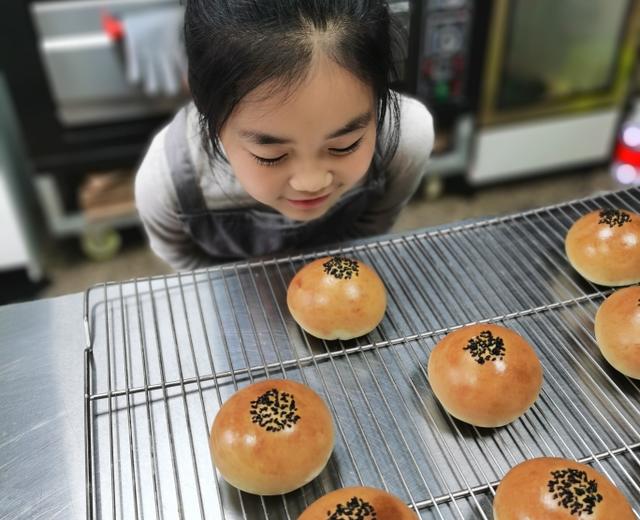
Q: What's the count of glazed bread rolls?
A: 7